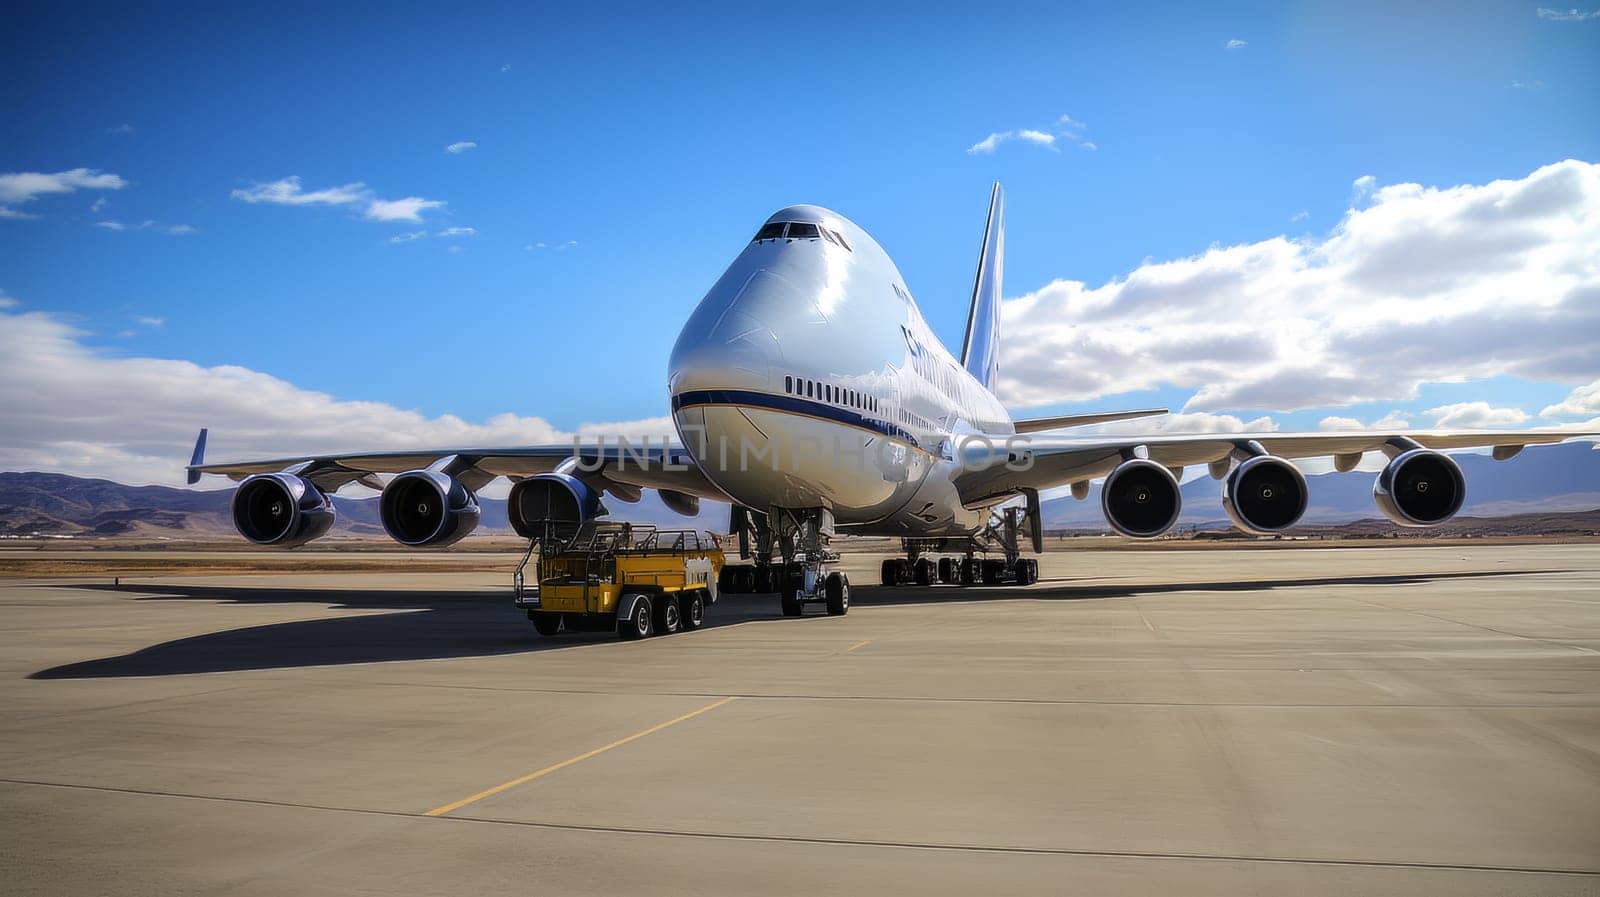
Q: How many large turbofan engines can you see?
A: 6